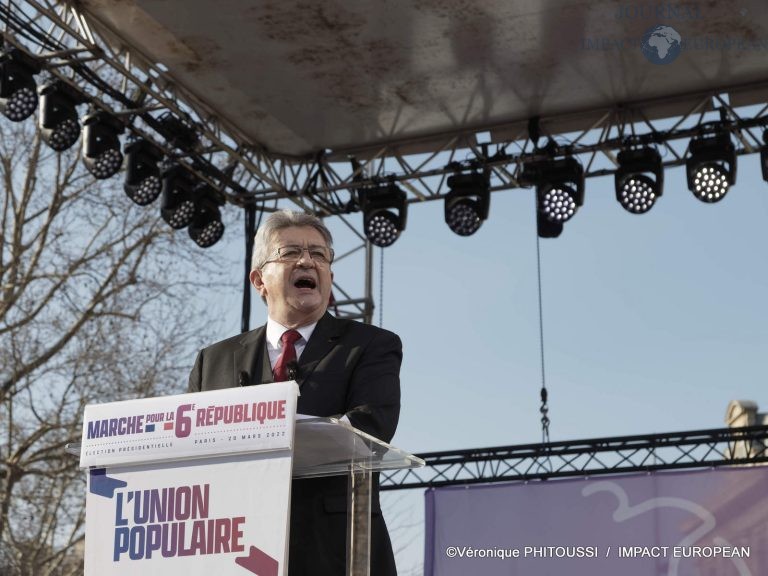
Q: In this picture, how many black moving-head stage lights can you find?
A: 11